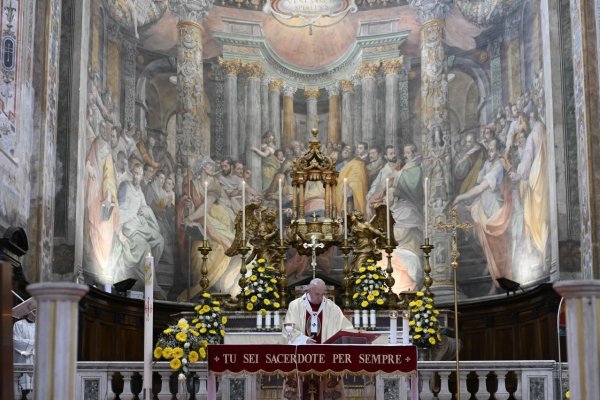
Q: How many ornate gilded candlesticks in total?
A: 6